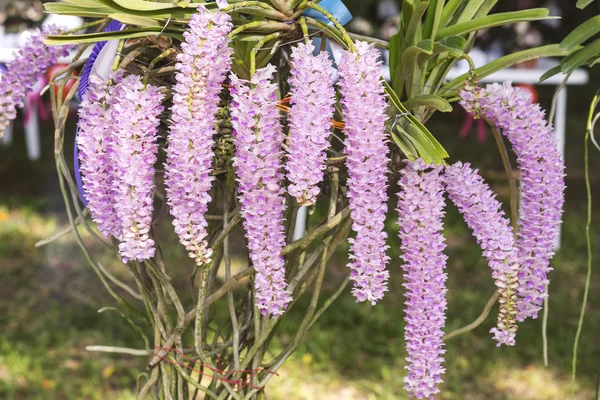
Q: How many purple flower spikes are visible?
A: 10